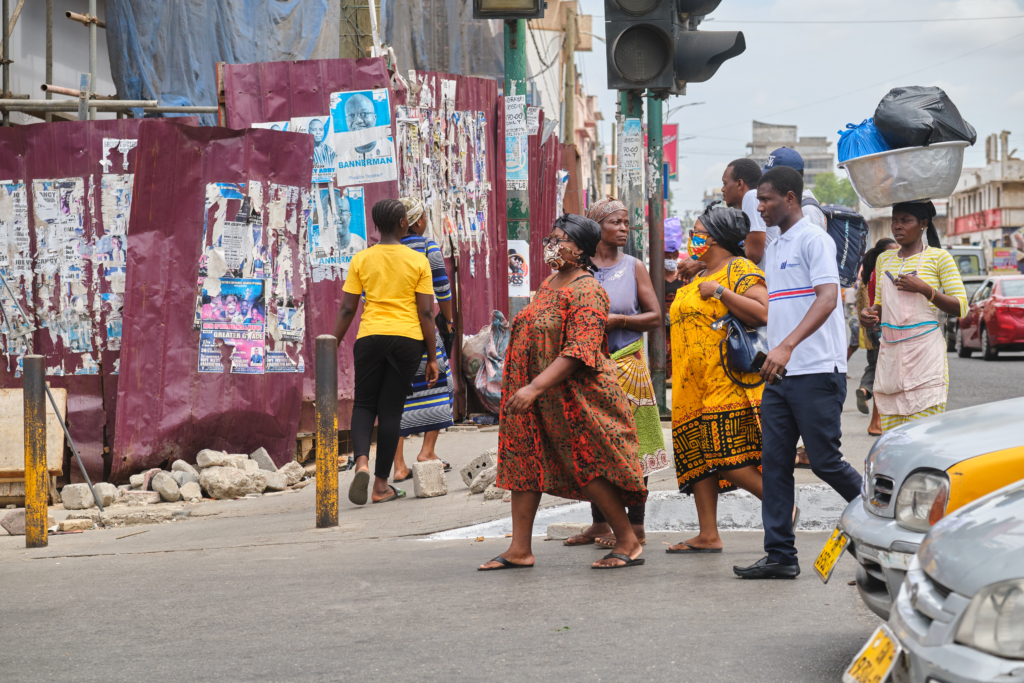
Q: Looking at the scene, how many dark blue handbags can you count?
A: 1